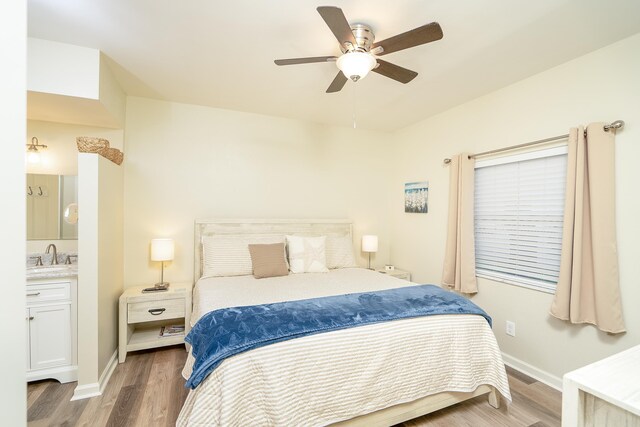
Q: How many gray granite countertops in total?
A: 1